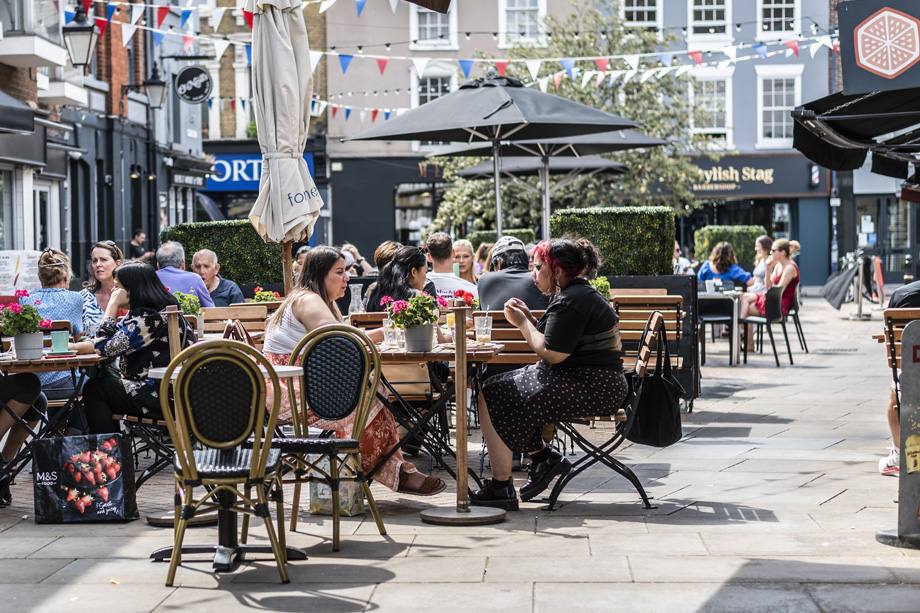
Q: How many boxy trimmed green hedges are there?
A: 4